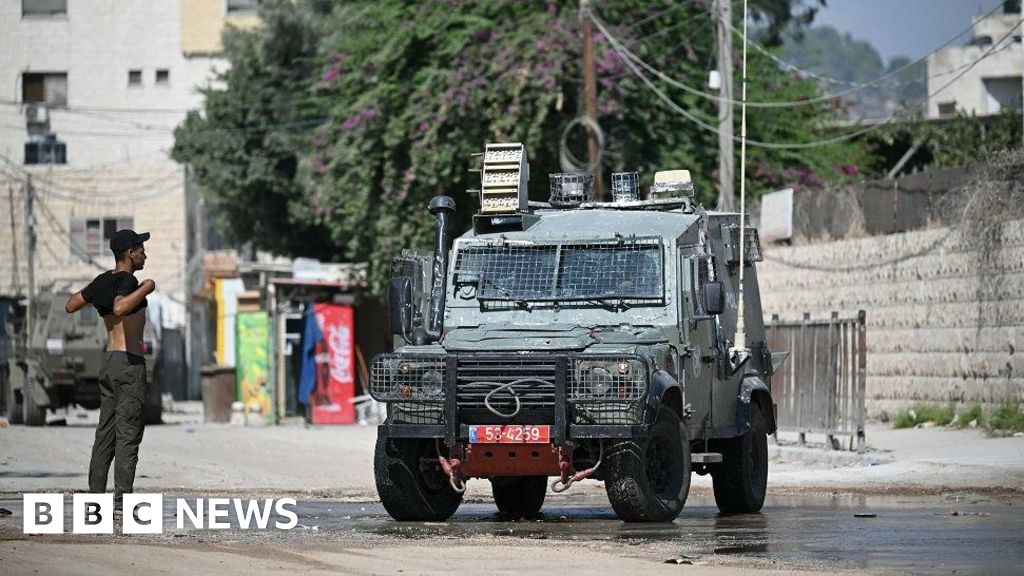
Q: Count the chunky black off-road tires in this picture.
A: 4